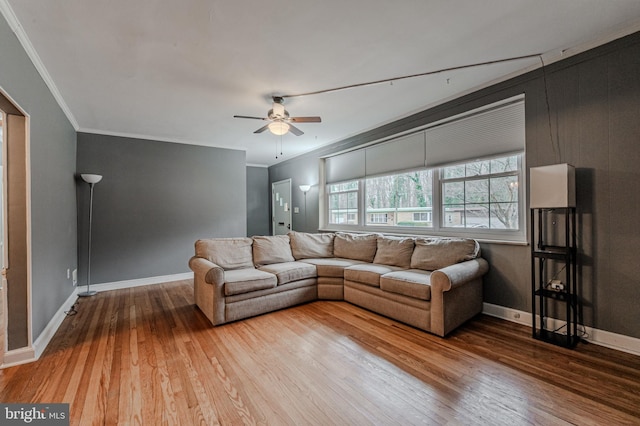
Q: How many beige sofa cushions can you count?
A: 11